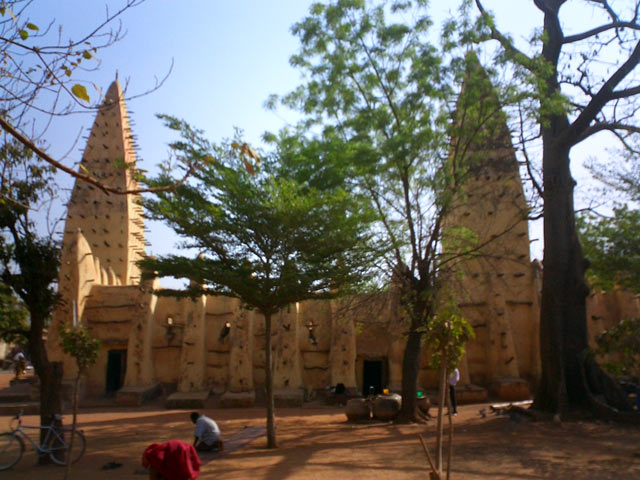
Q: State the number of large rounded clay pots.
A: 3